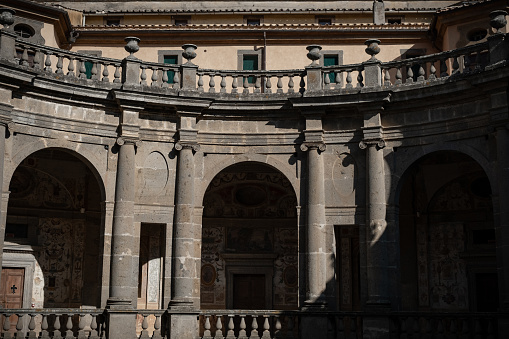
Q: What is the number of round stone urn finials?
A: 6